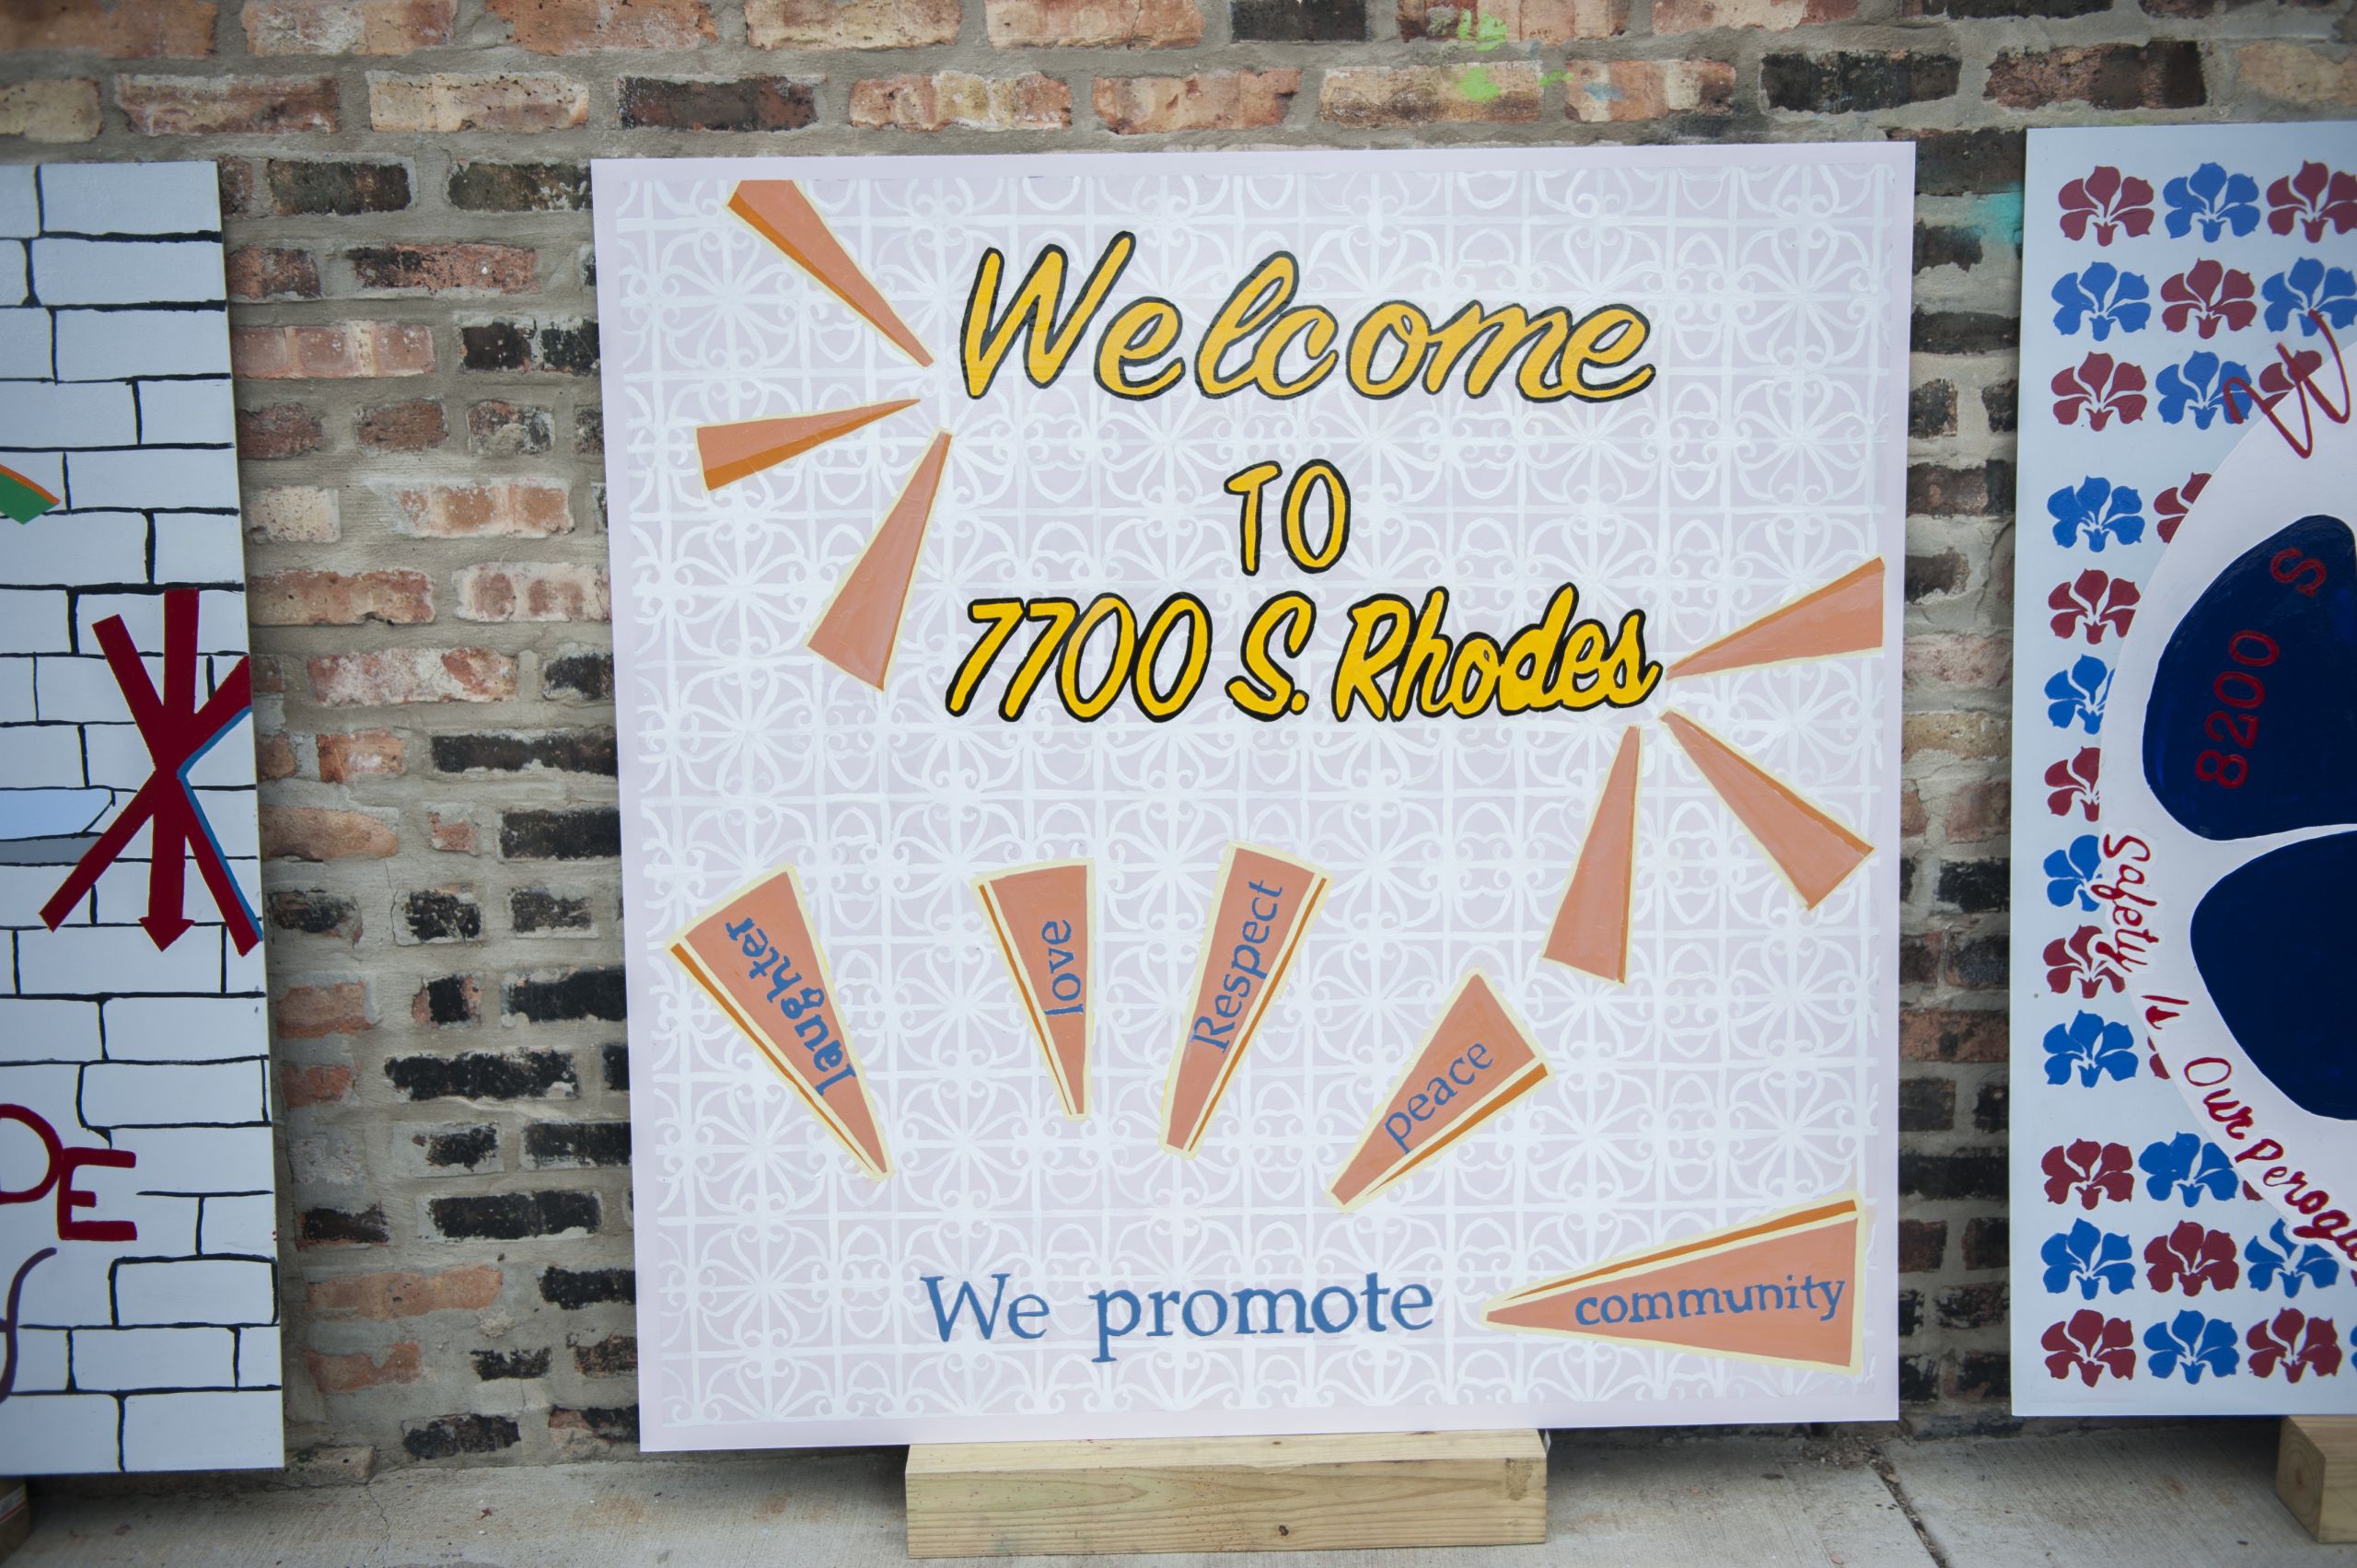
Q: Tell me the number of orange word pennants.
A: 5